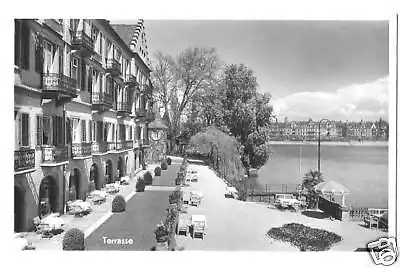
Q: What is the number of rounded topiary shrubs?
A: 7